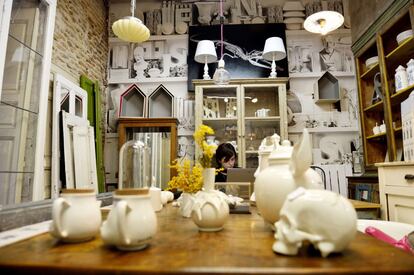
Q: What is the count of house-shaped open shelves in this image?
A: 3